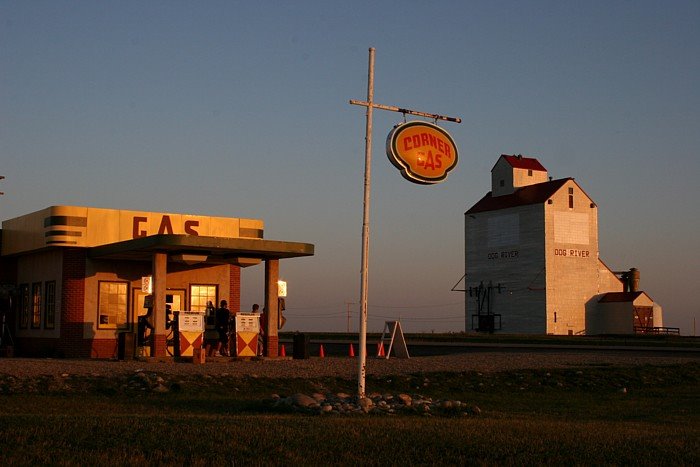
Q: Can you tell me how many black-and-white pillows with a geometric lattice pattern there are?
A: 0